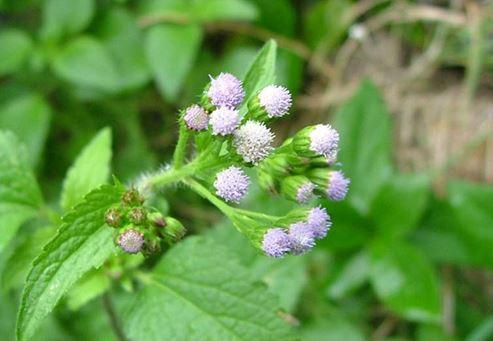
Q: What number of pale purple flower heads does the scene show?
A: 13